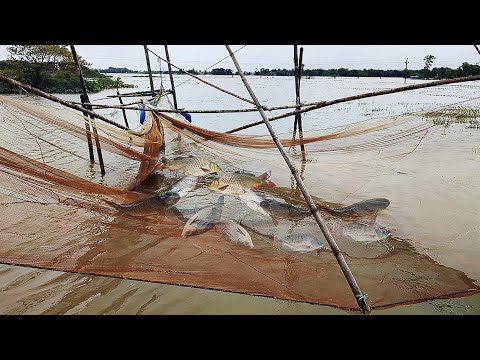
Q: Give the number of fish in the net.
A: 11